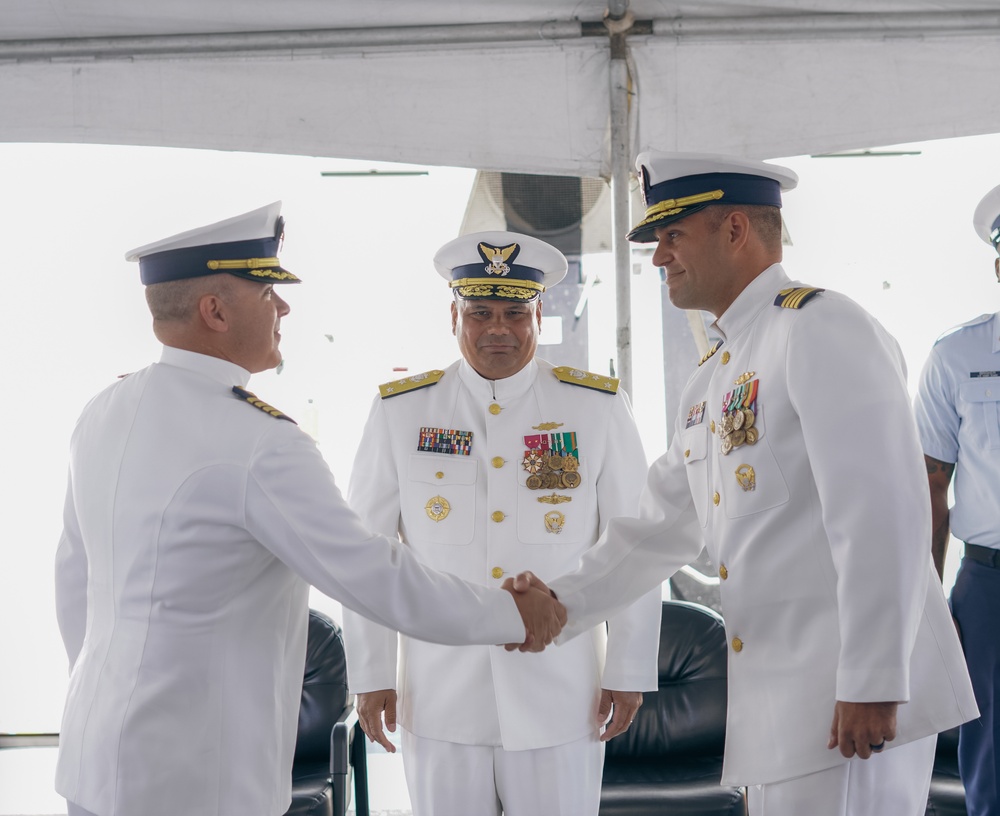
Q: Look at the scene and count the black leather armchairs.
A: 3